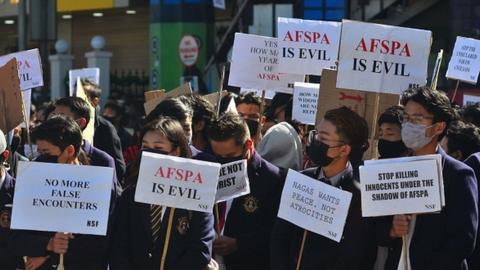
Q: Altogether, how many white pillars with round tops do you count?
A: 2